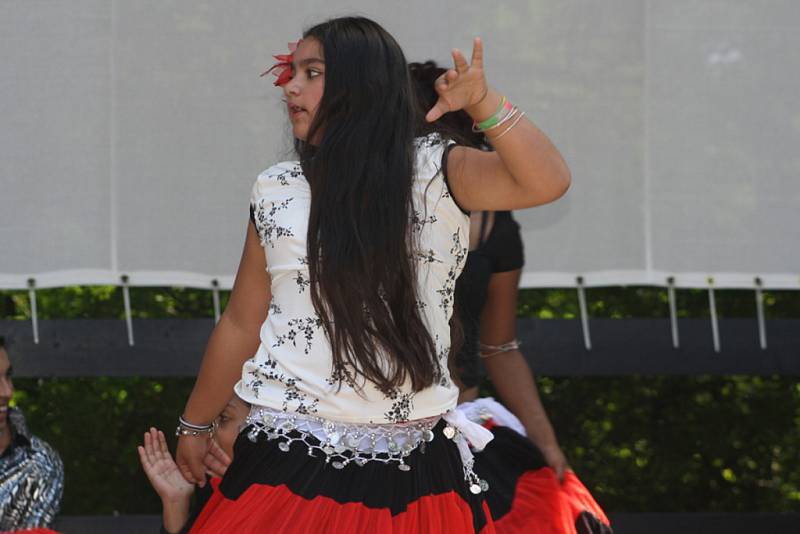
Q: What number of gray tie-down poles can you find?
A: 7